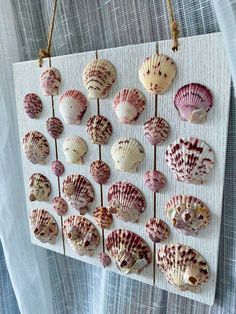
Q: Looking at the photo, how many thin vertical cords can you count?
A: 3